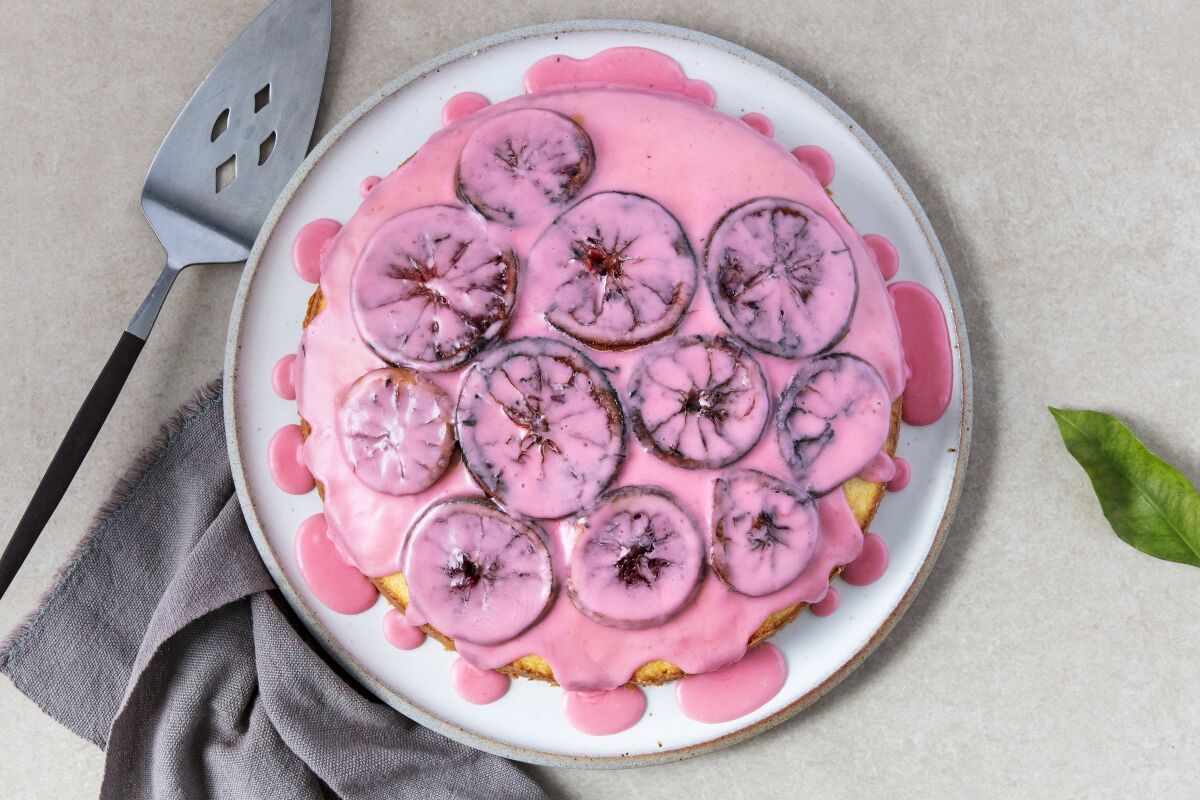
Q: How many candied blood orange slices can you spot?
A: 11